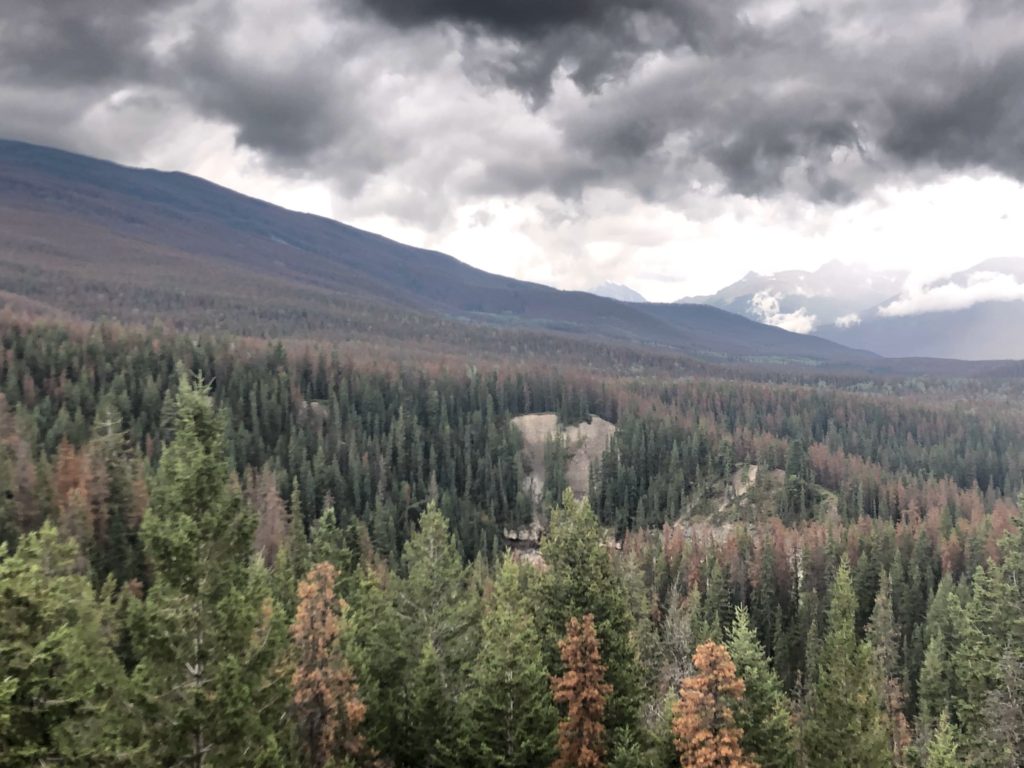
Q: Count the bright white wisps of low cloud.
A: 3